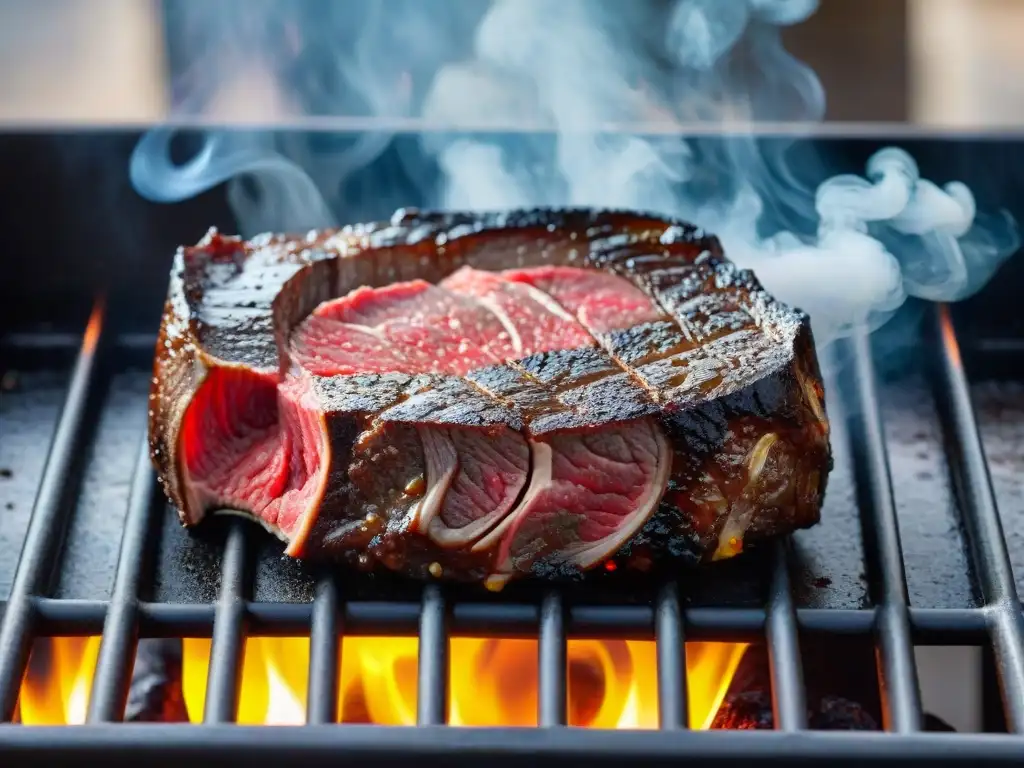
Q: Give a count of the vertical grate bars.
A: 10